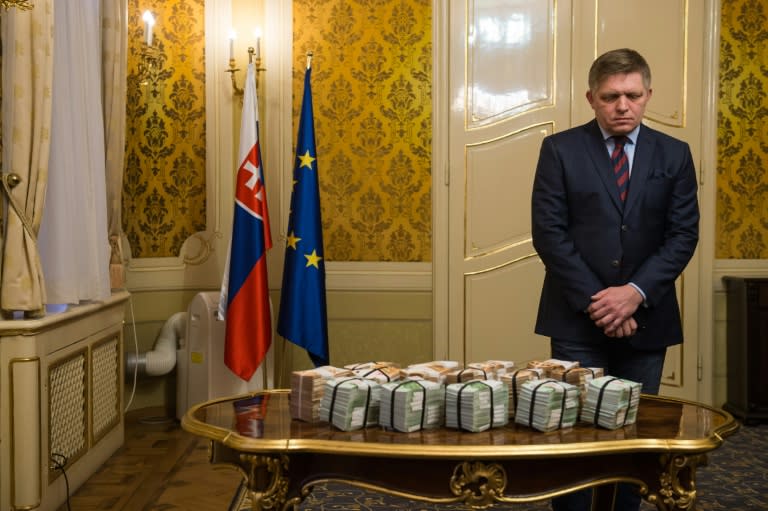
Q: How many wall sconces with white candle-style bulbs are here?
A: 2